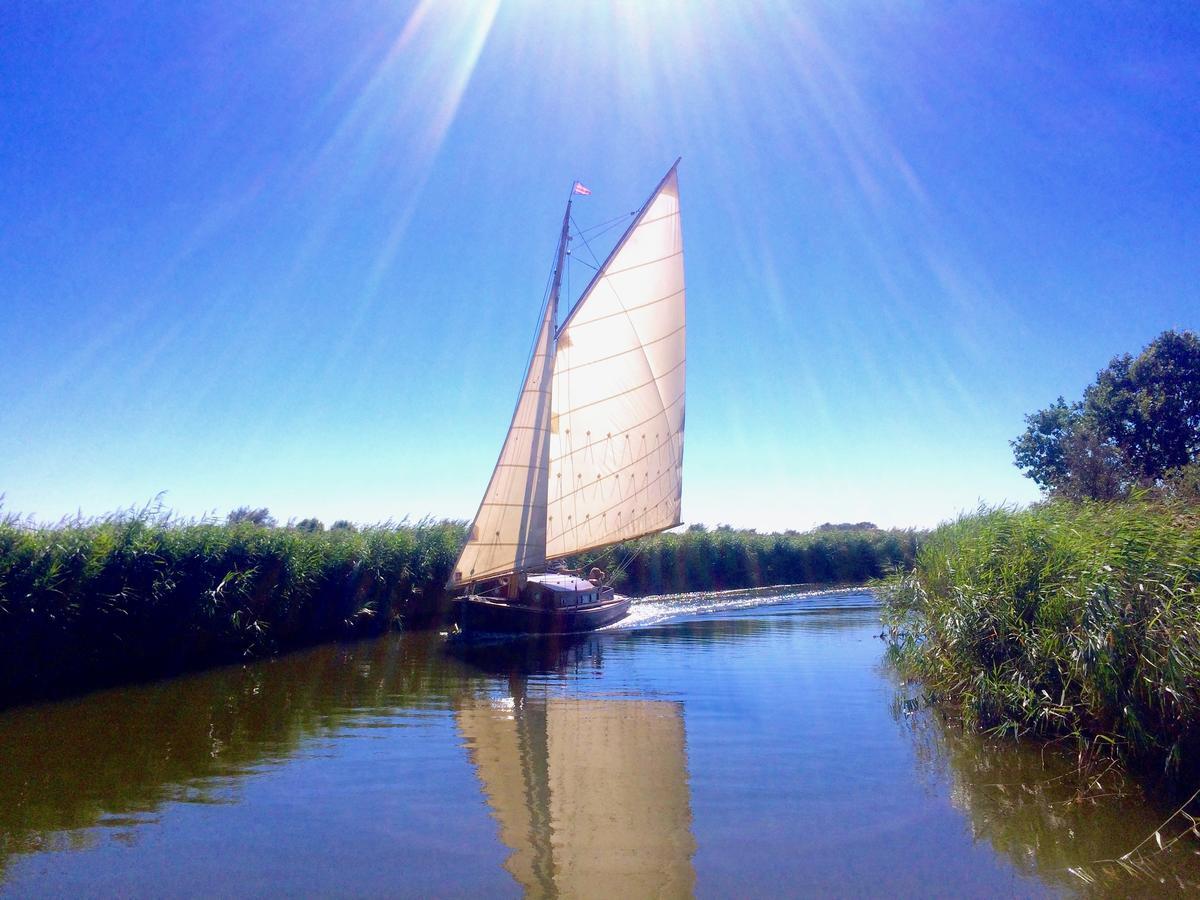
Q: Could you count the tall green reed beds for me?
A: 2